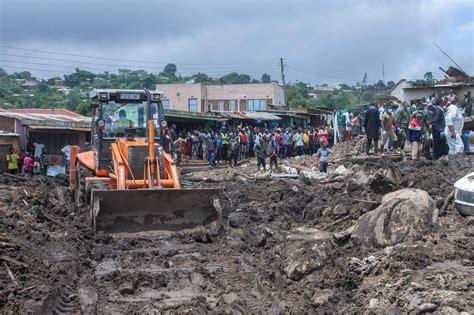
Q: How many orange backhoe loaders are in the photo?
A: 1